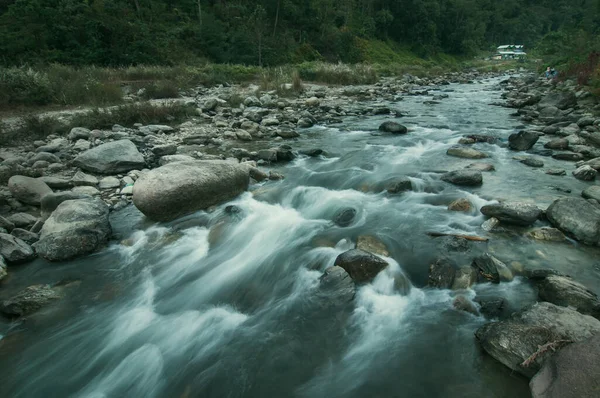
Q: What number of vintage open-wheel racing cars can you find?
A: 0